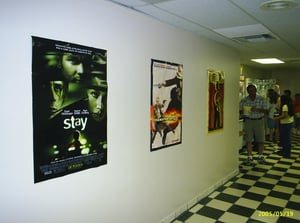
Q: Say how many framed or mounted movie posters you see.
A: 3